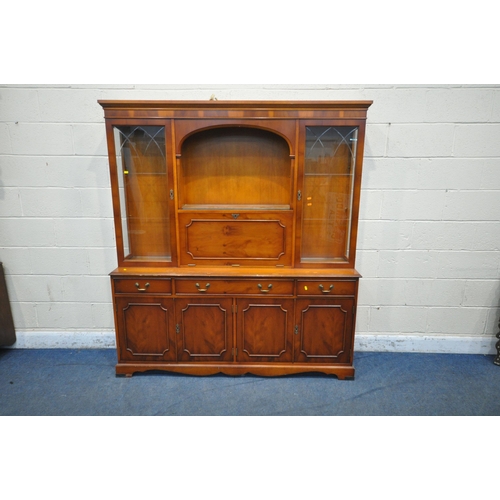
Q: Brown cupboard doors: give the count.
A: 4